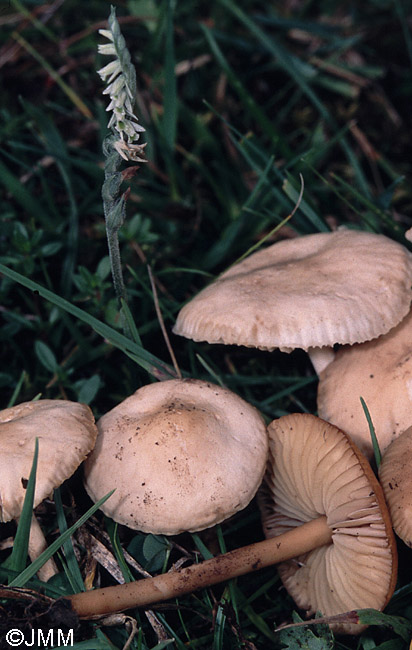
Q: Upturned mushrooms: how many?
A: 1